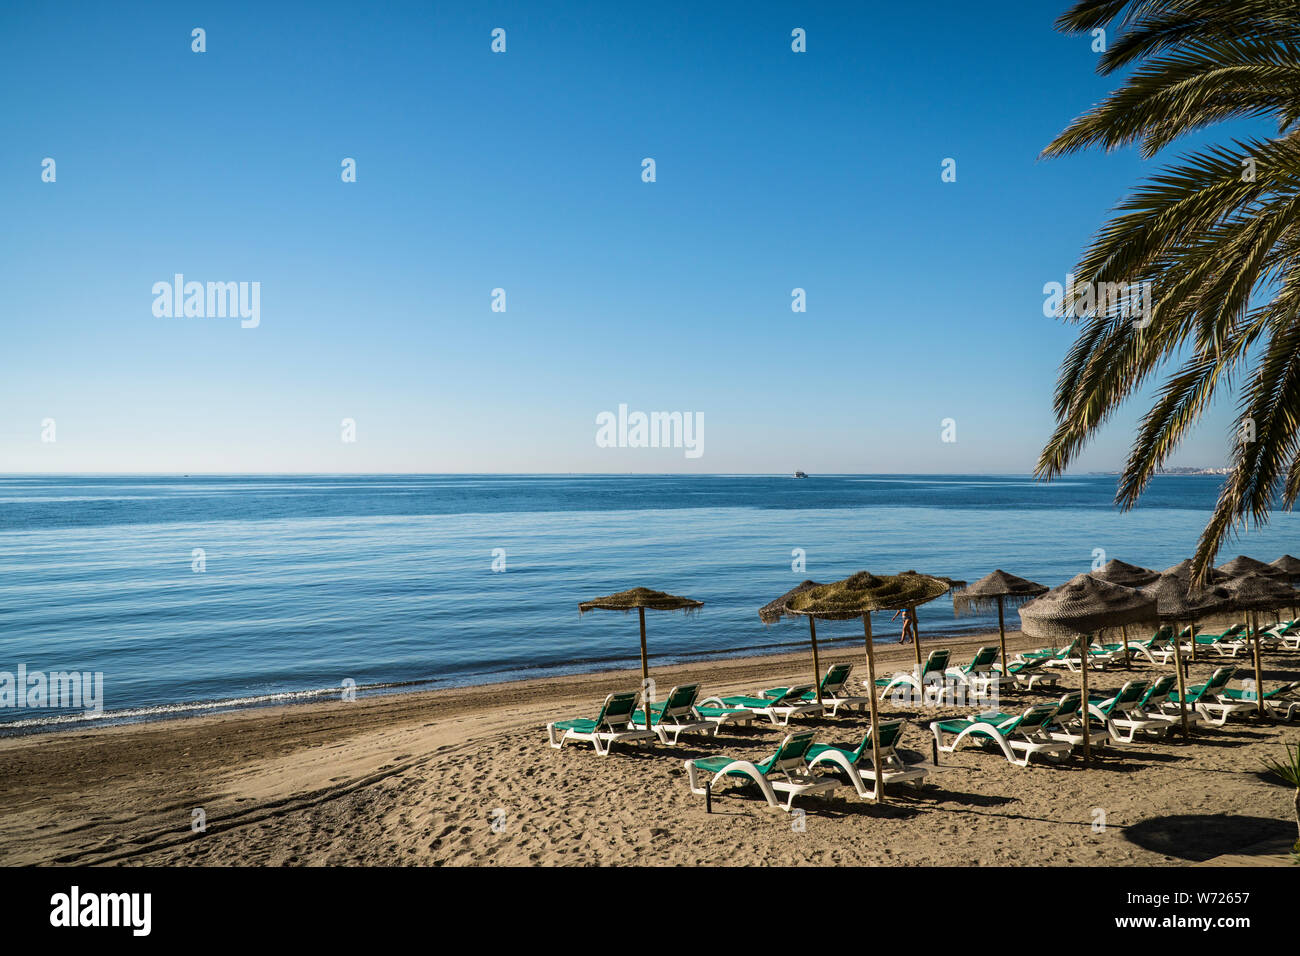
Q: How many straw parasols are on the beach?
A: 12